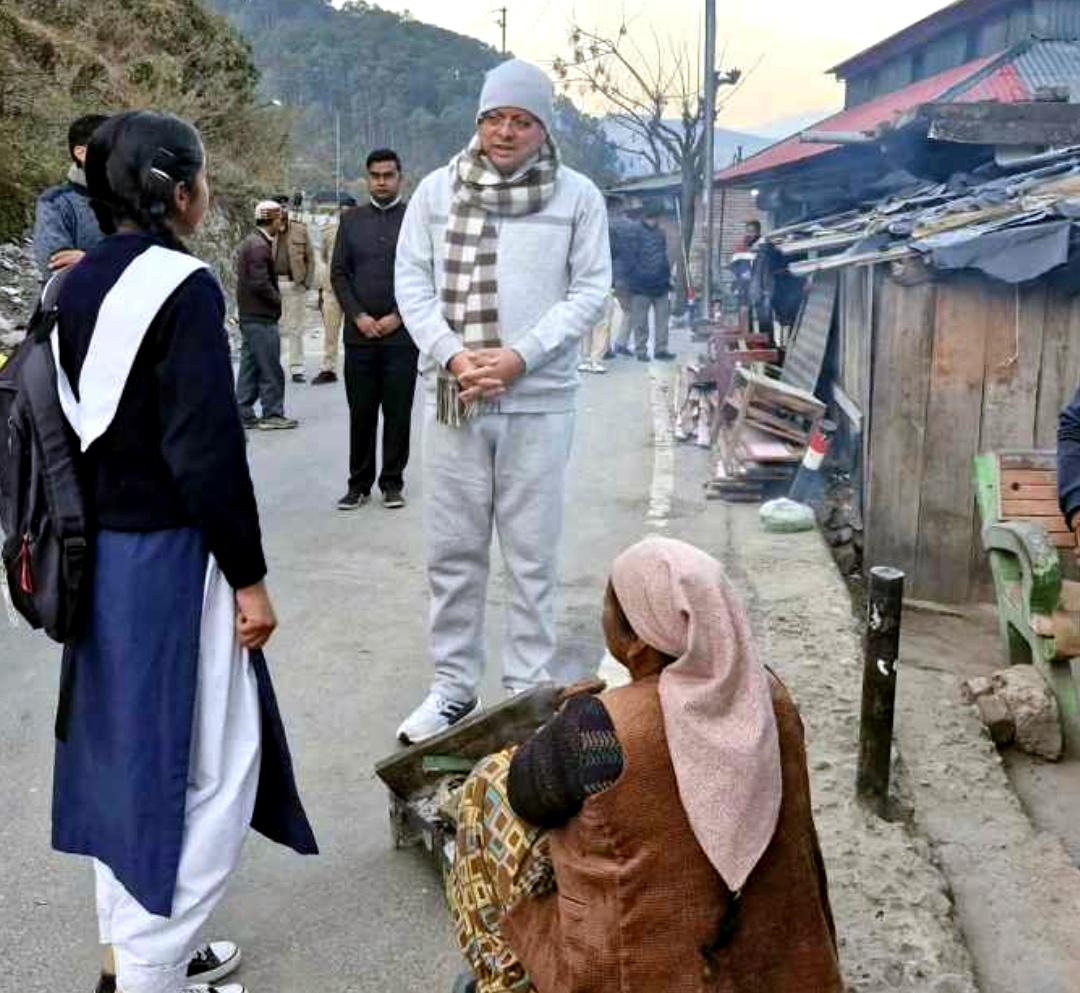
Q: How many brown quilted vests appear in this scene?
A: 1